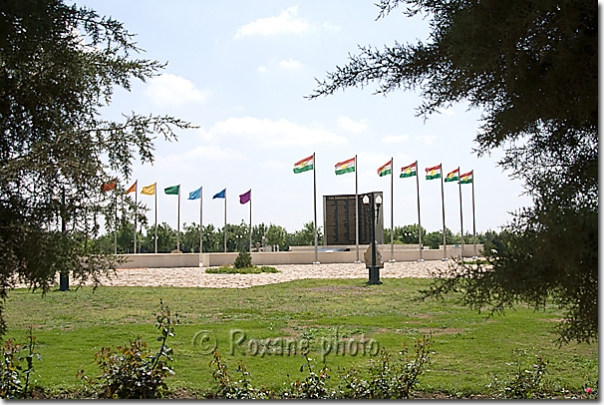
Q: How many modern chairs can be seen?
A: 0